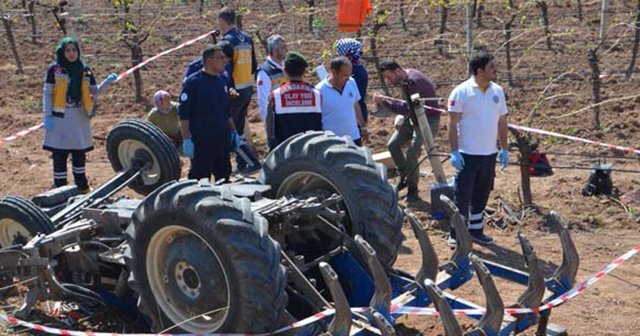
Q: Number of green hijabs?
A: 1